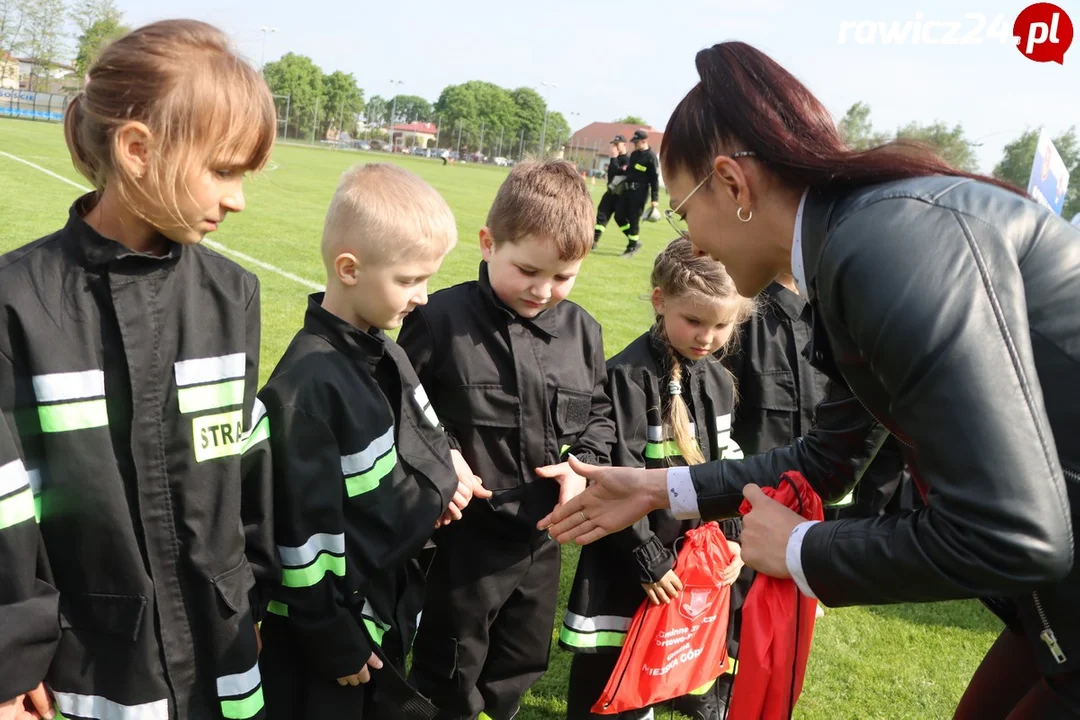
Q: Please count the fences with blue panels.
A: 1